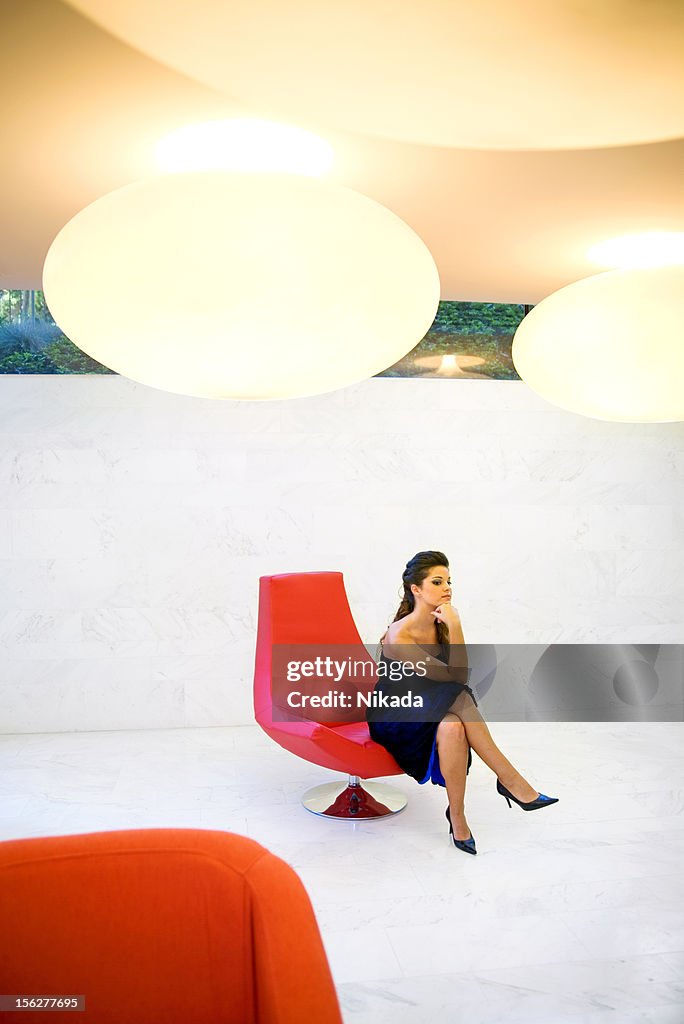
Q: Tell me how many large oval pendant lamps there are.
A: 3